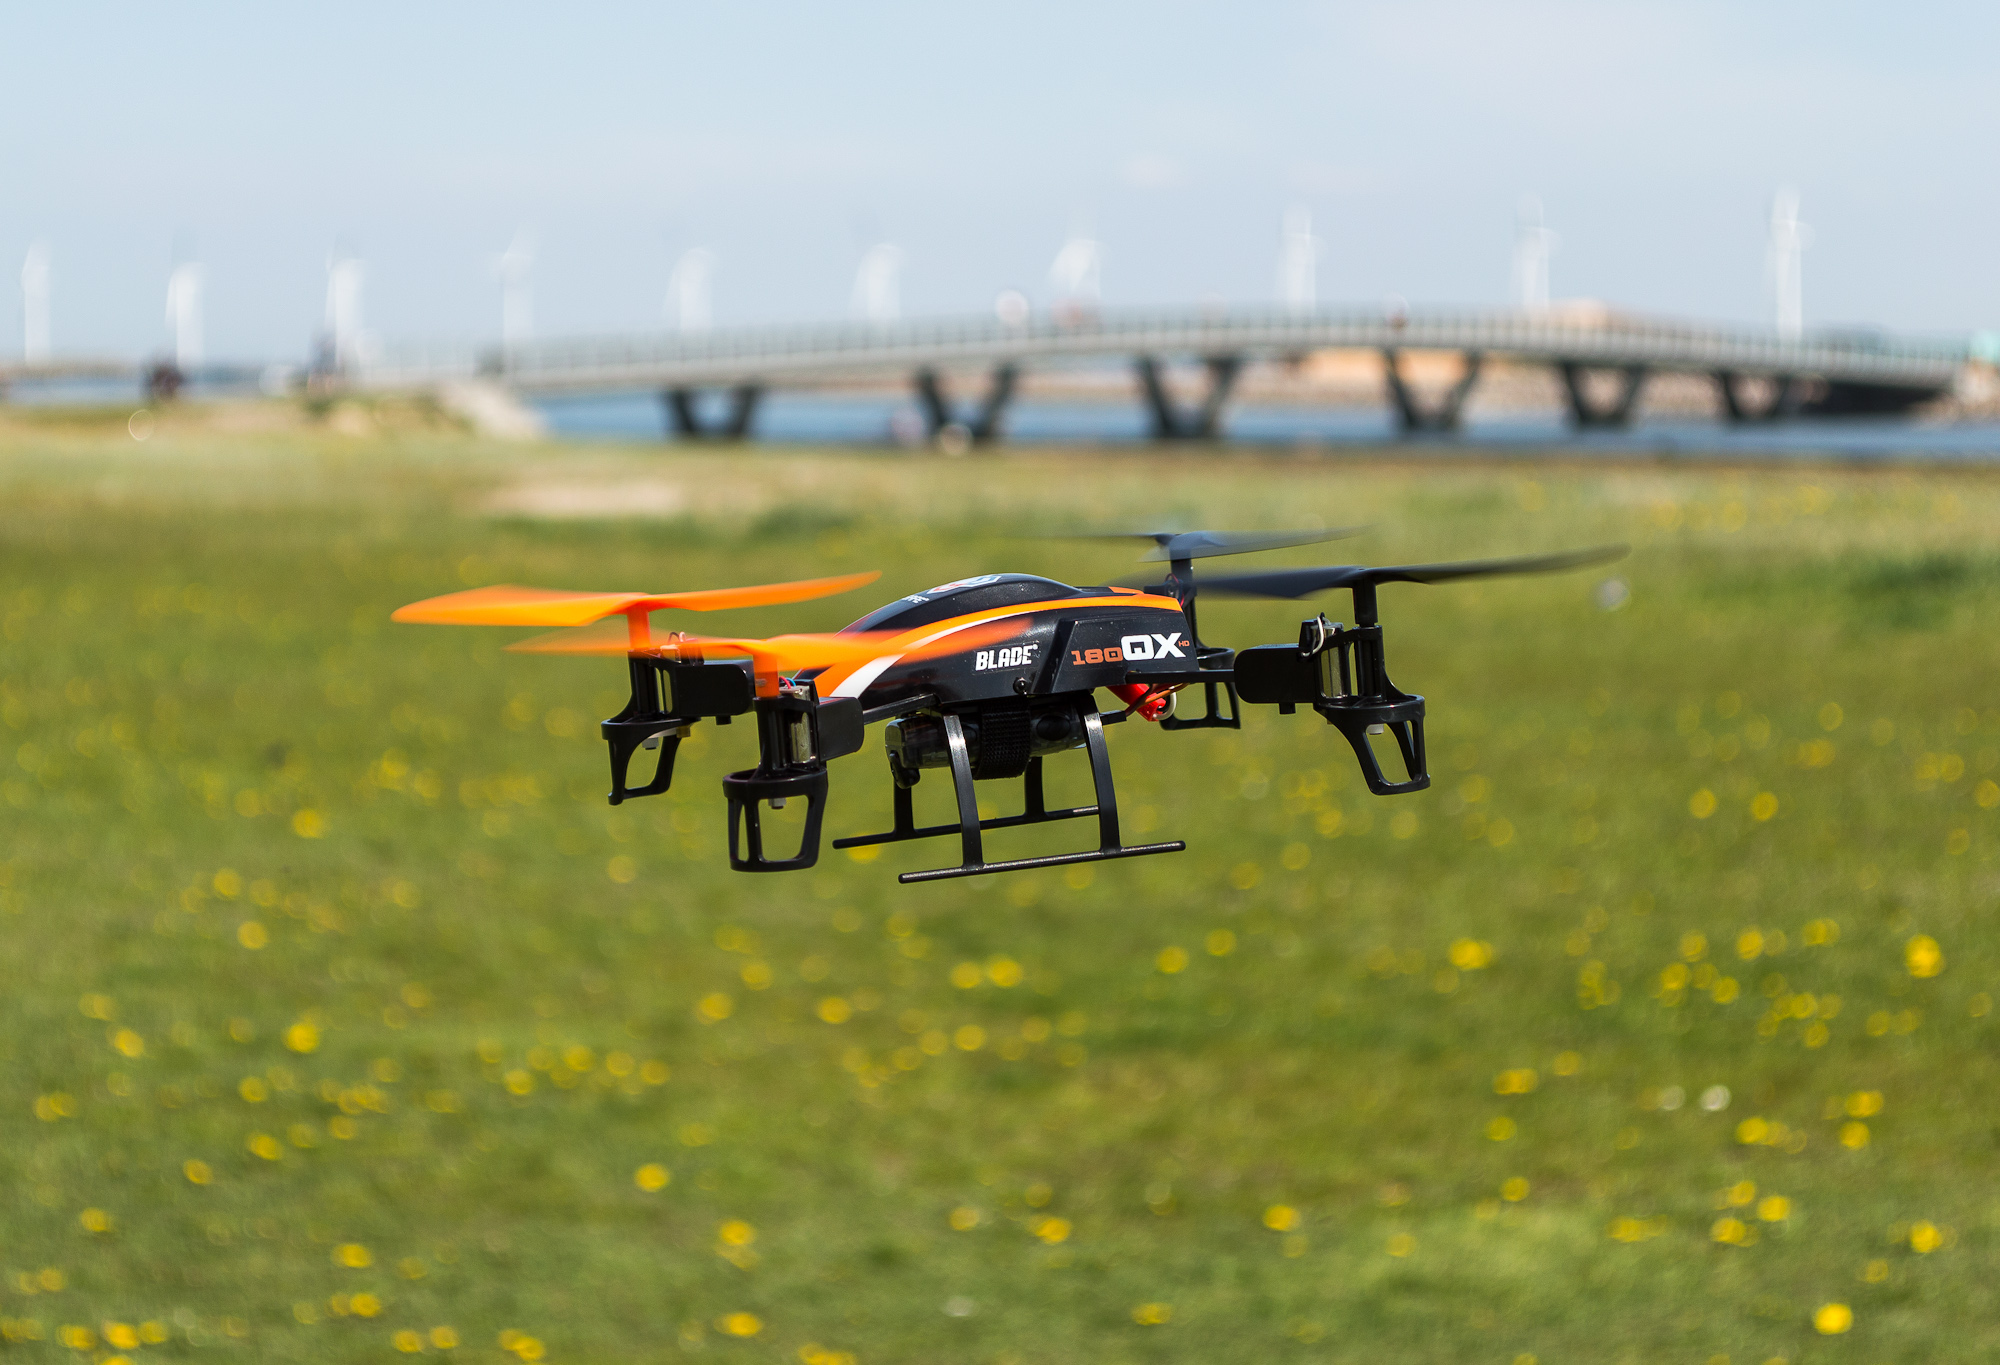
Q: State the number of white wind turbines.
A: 10